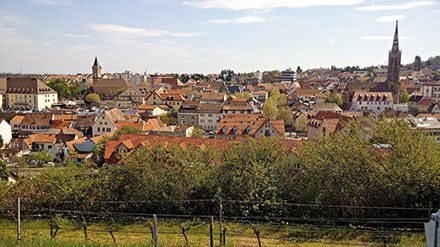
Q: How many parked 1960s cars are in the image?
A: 0